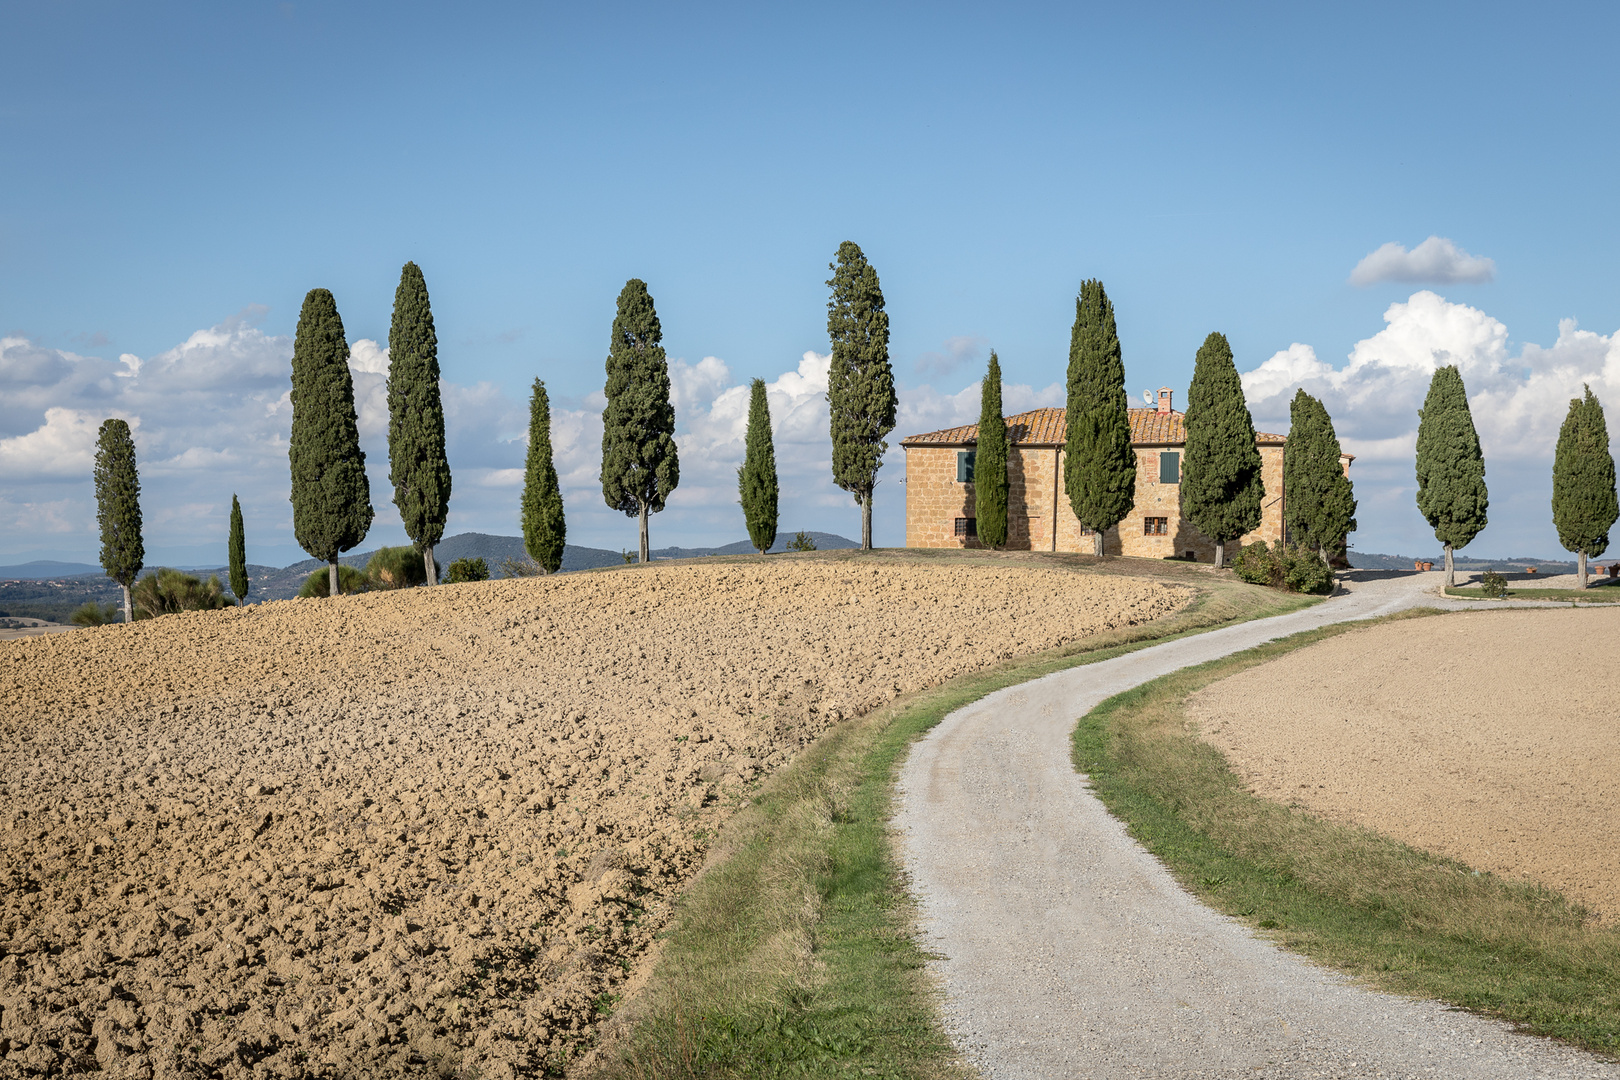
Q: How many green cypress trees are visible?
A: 14